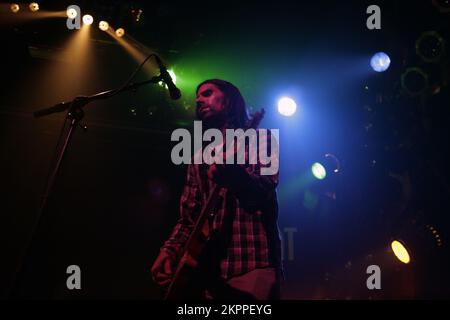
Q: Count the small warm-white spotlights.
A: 6